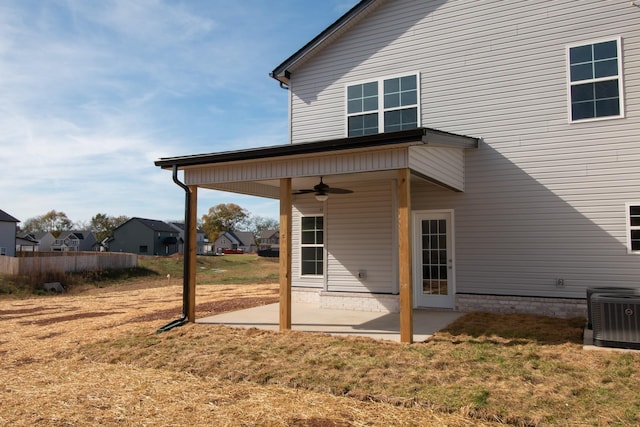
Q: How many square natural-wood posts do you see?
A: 3